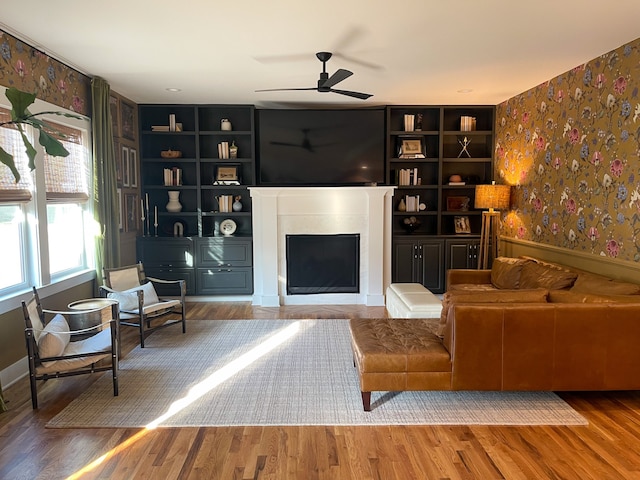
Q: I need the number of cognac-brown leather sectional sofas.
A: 1